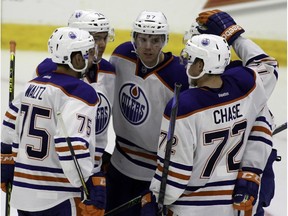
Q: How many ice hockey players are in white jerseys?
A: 5